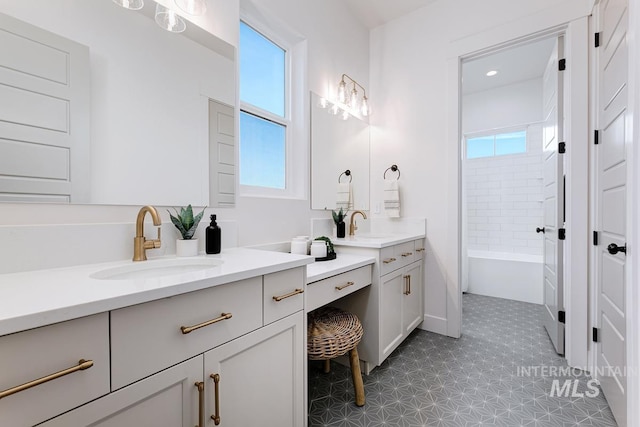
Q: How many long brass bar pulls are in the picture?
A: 11